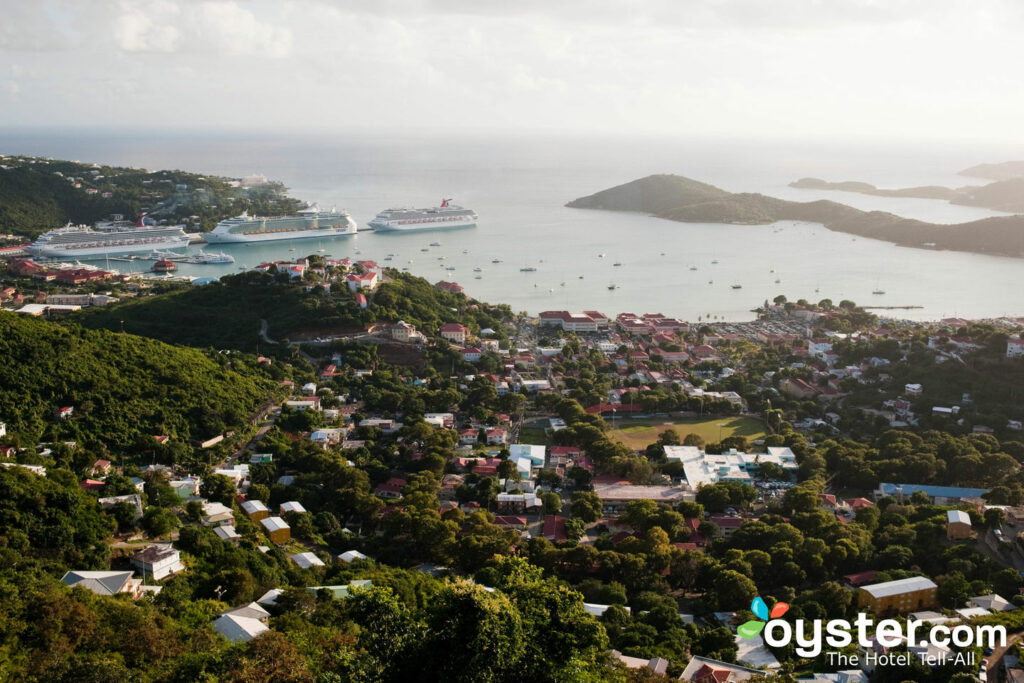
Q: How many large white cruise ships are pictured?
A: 3